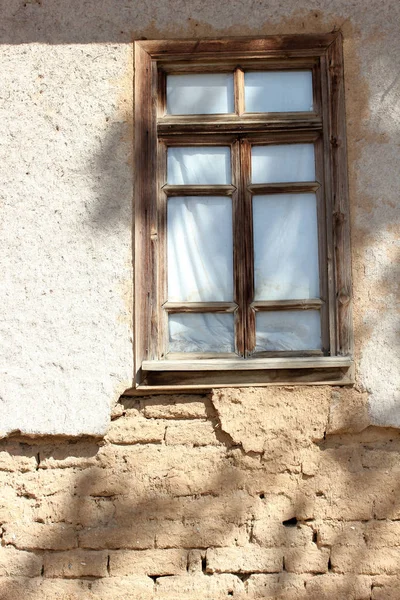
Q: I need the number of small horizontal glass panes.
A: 6